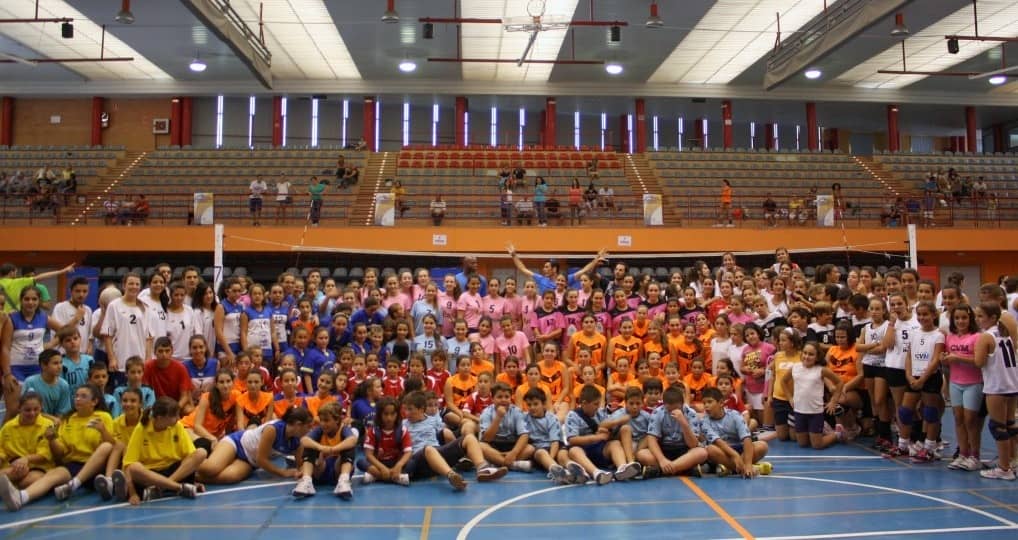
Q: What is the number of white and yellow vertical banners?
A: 4